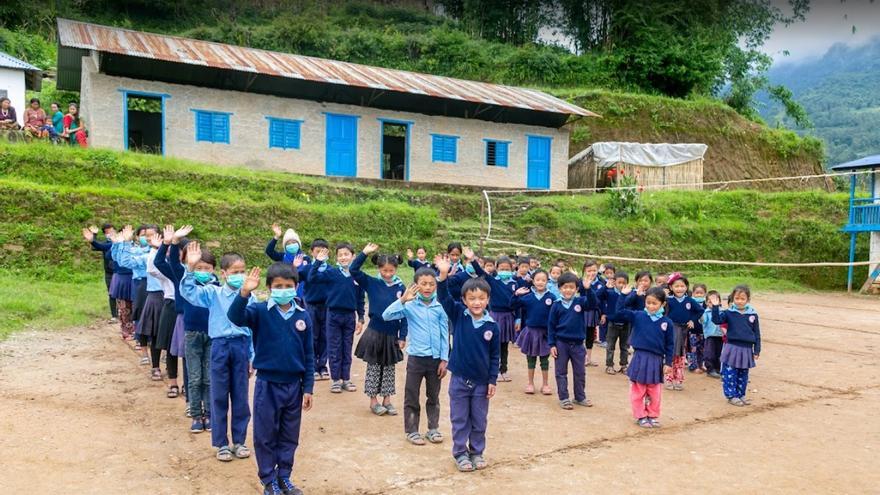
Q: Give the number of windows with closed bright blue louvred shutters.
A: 3